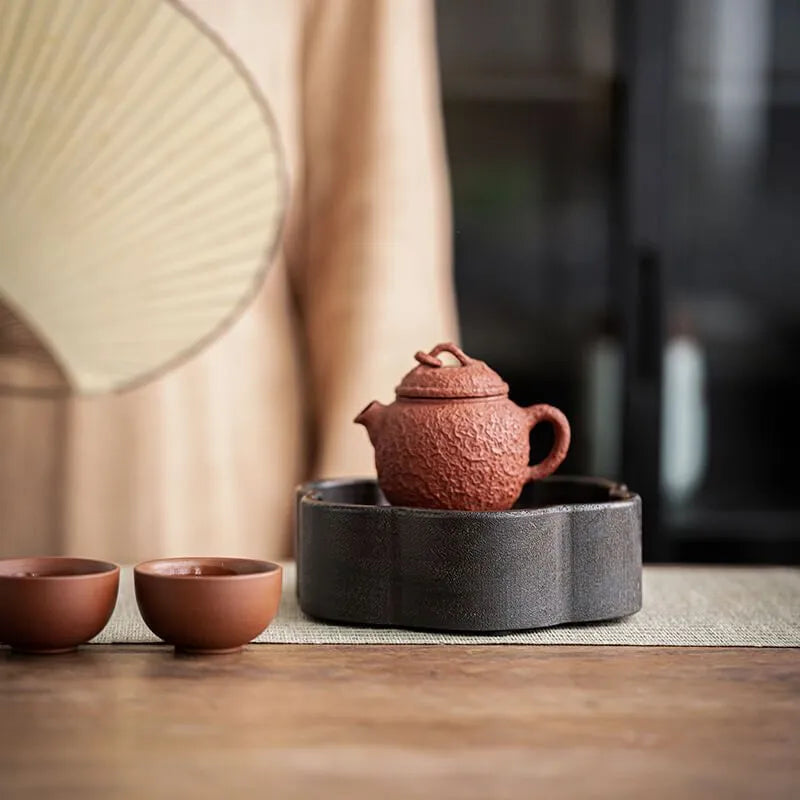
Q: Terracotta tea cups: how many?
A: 2